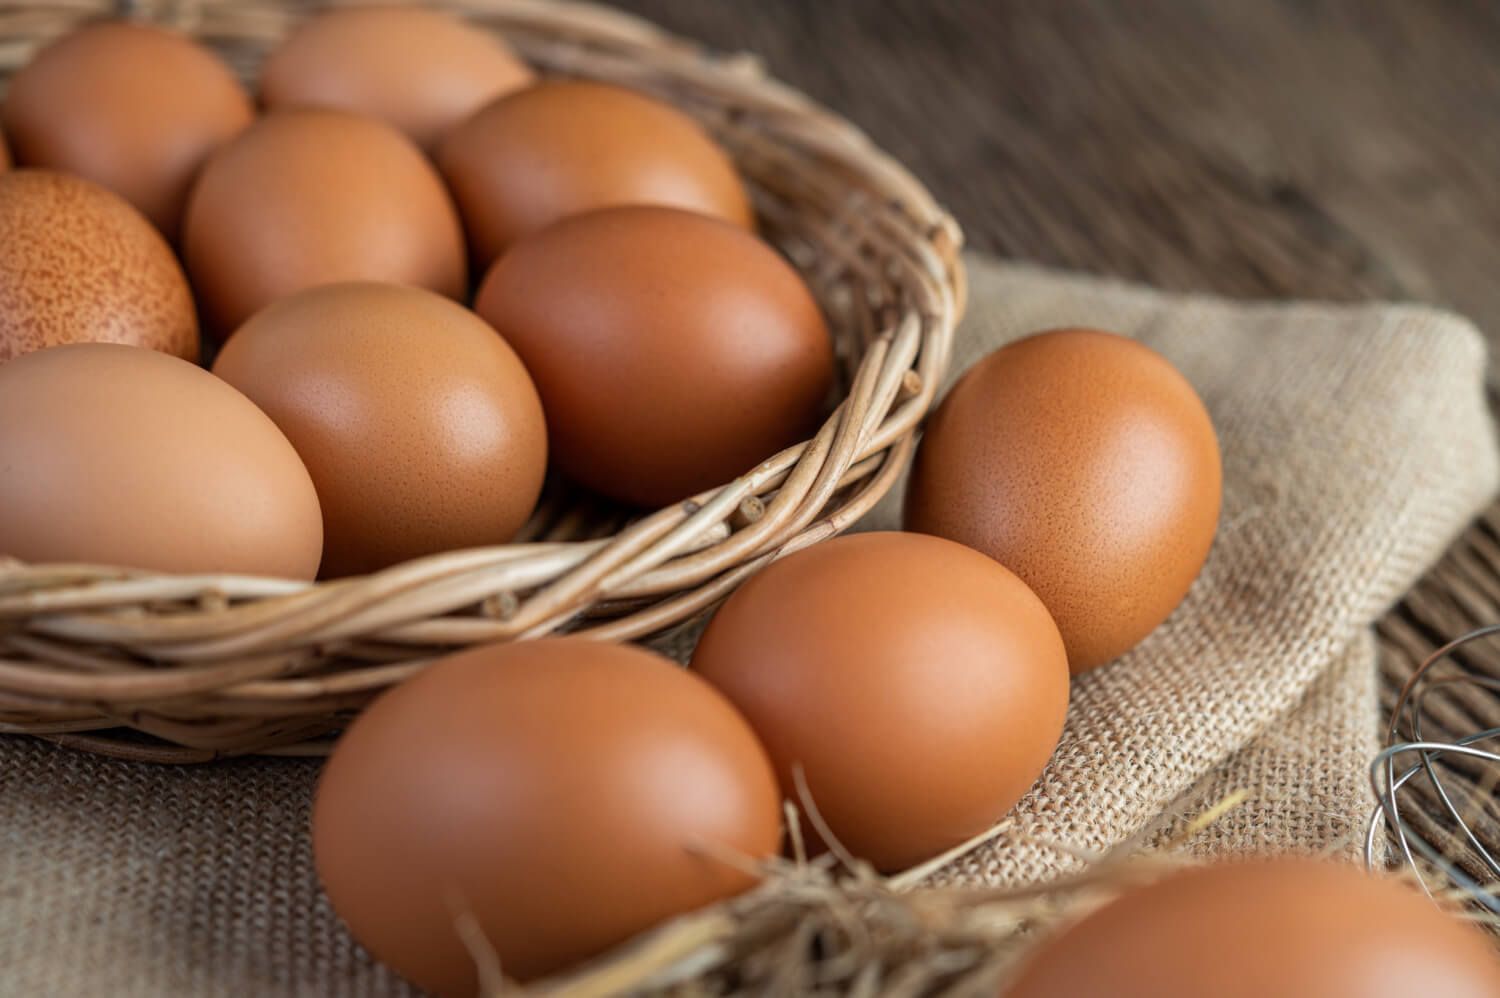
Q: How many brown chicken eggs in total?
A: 13